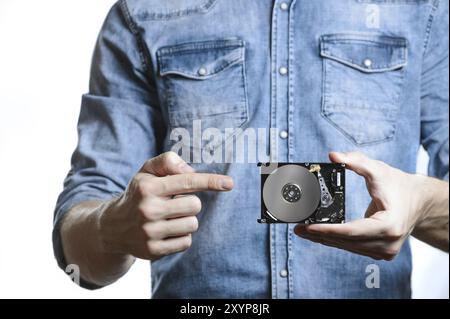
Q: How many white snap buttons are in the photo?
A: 6